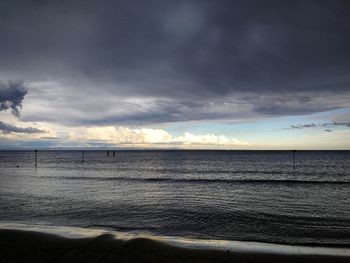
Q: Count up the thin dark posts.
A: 5